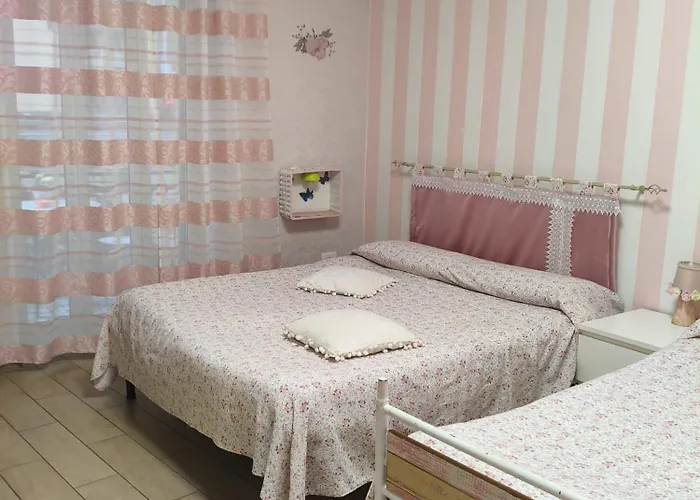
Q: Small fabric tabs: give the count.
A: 9